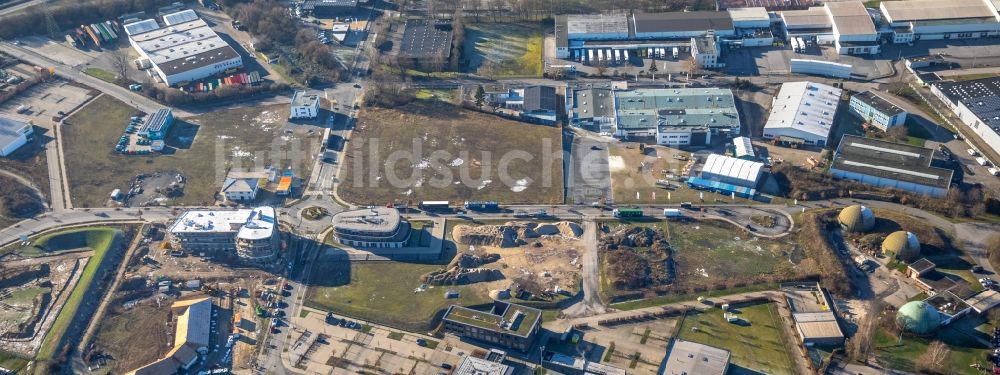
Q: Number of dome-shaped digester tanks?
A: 3